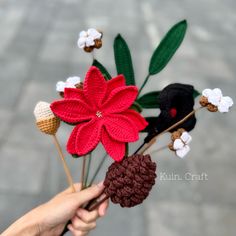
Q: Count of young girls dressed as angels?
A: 0